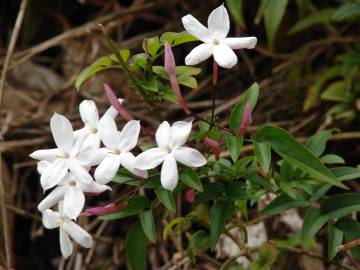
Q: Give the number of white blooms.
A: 7